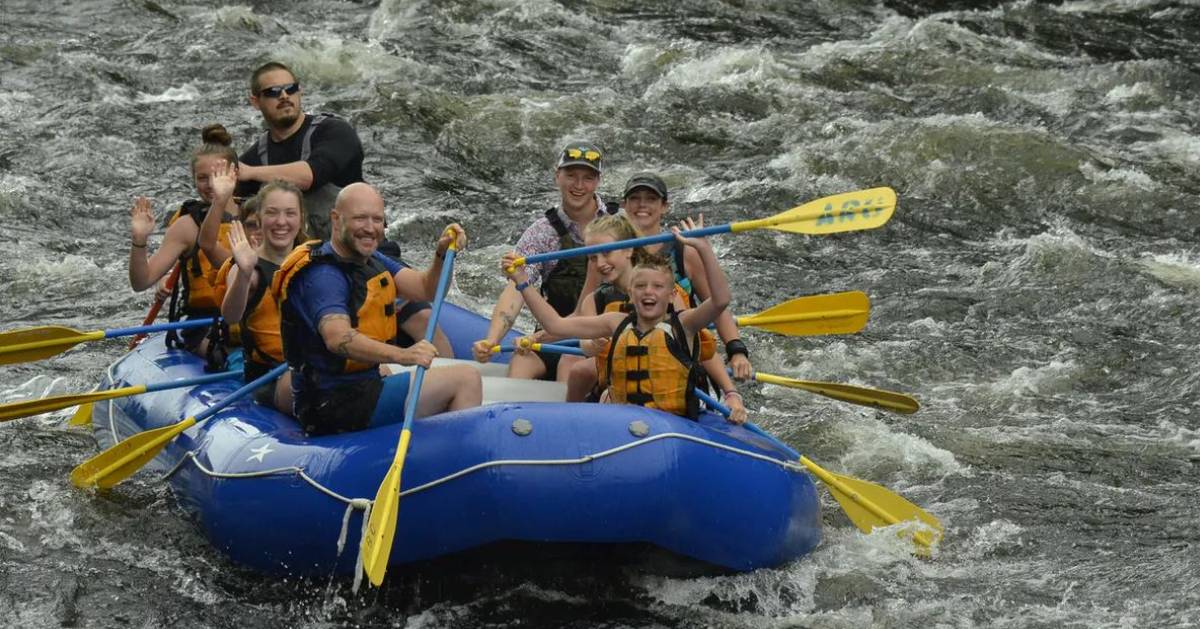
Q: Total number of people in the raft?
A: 9